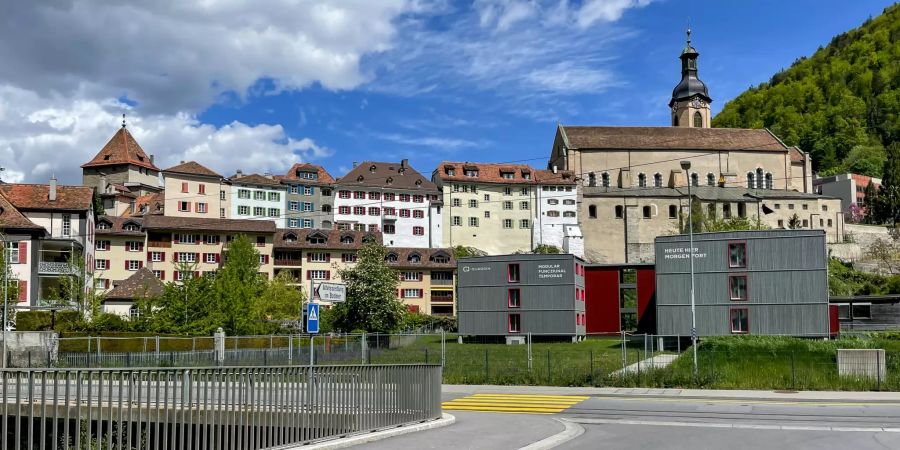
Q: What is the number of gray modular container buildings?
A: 2